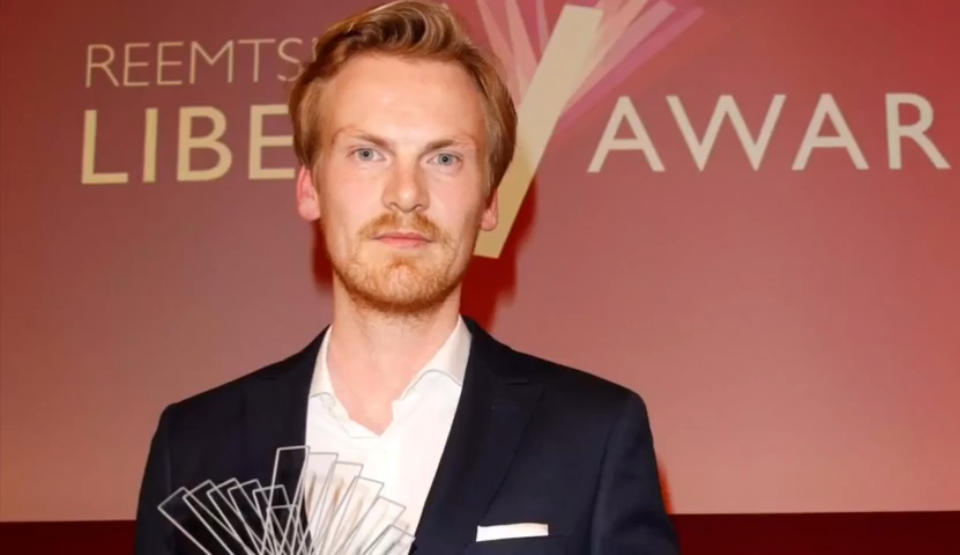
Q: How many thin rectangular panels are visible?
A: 12